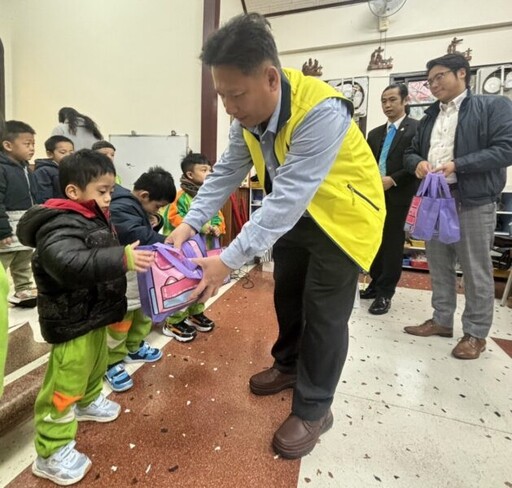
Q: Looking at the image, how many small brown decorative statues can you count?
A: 3